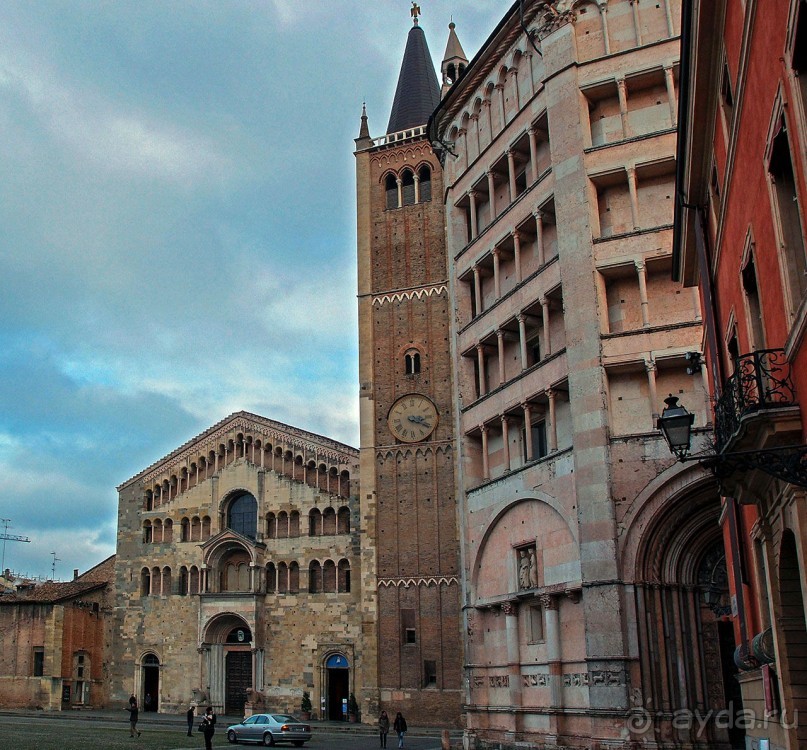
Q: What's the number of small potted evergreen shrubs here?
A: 2